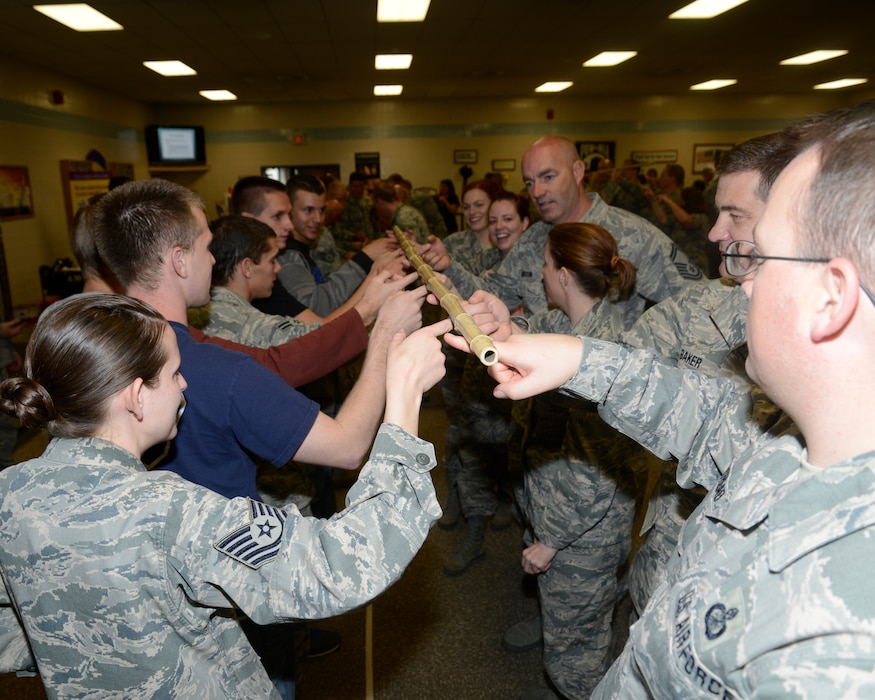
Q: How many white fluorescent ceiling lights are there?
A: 12